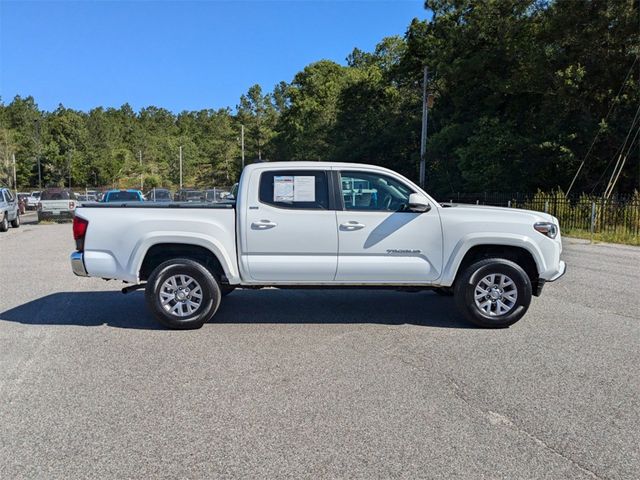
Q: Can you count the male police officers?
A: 0